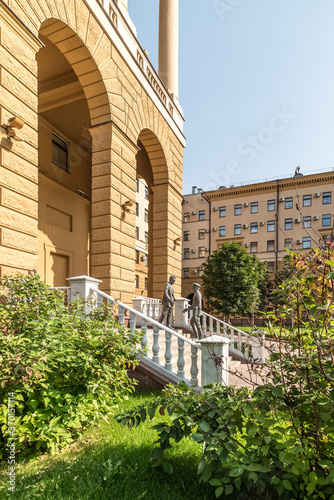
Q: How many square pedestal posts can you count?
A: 5